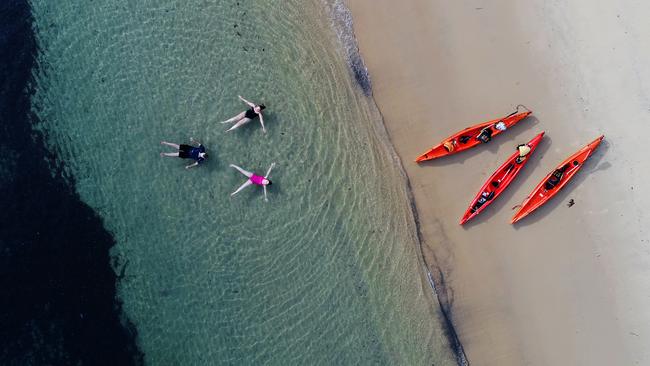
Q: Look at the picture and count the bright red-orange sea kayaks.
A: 3